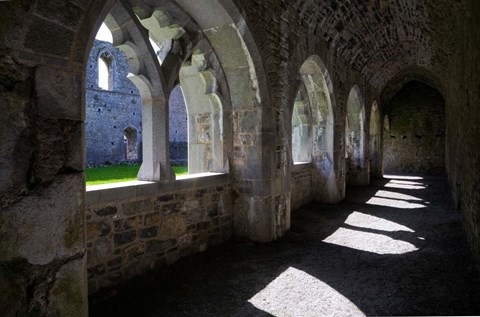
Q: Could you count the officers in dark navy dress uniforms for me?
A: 0